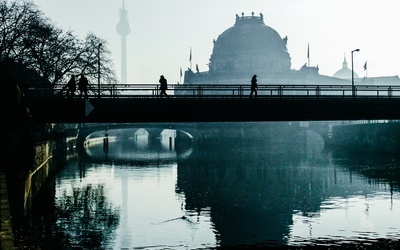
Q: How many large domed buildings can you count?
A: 1